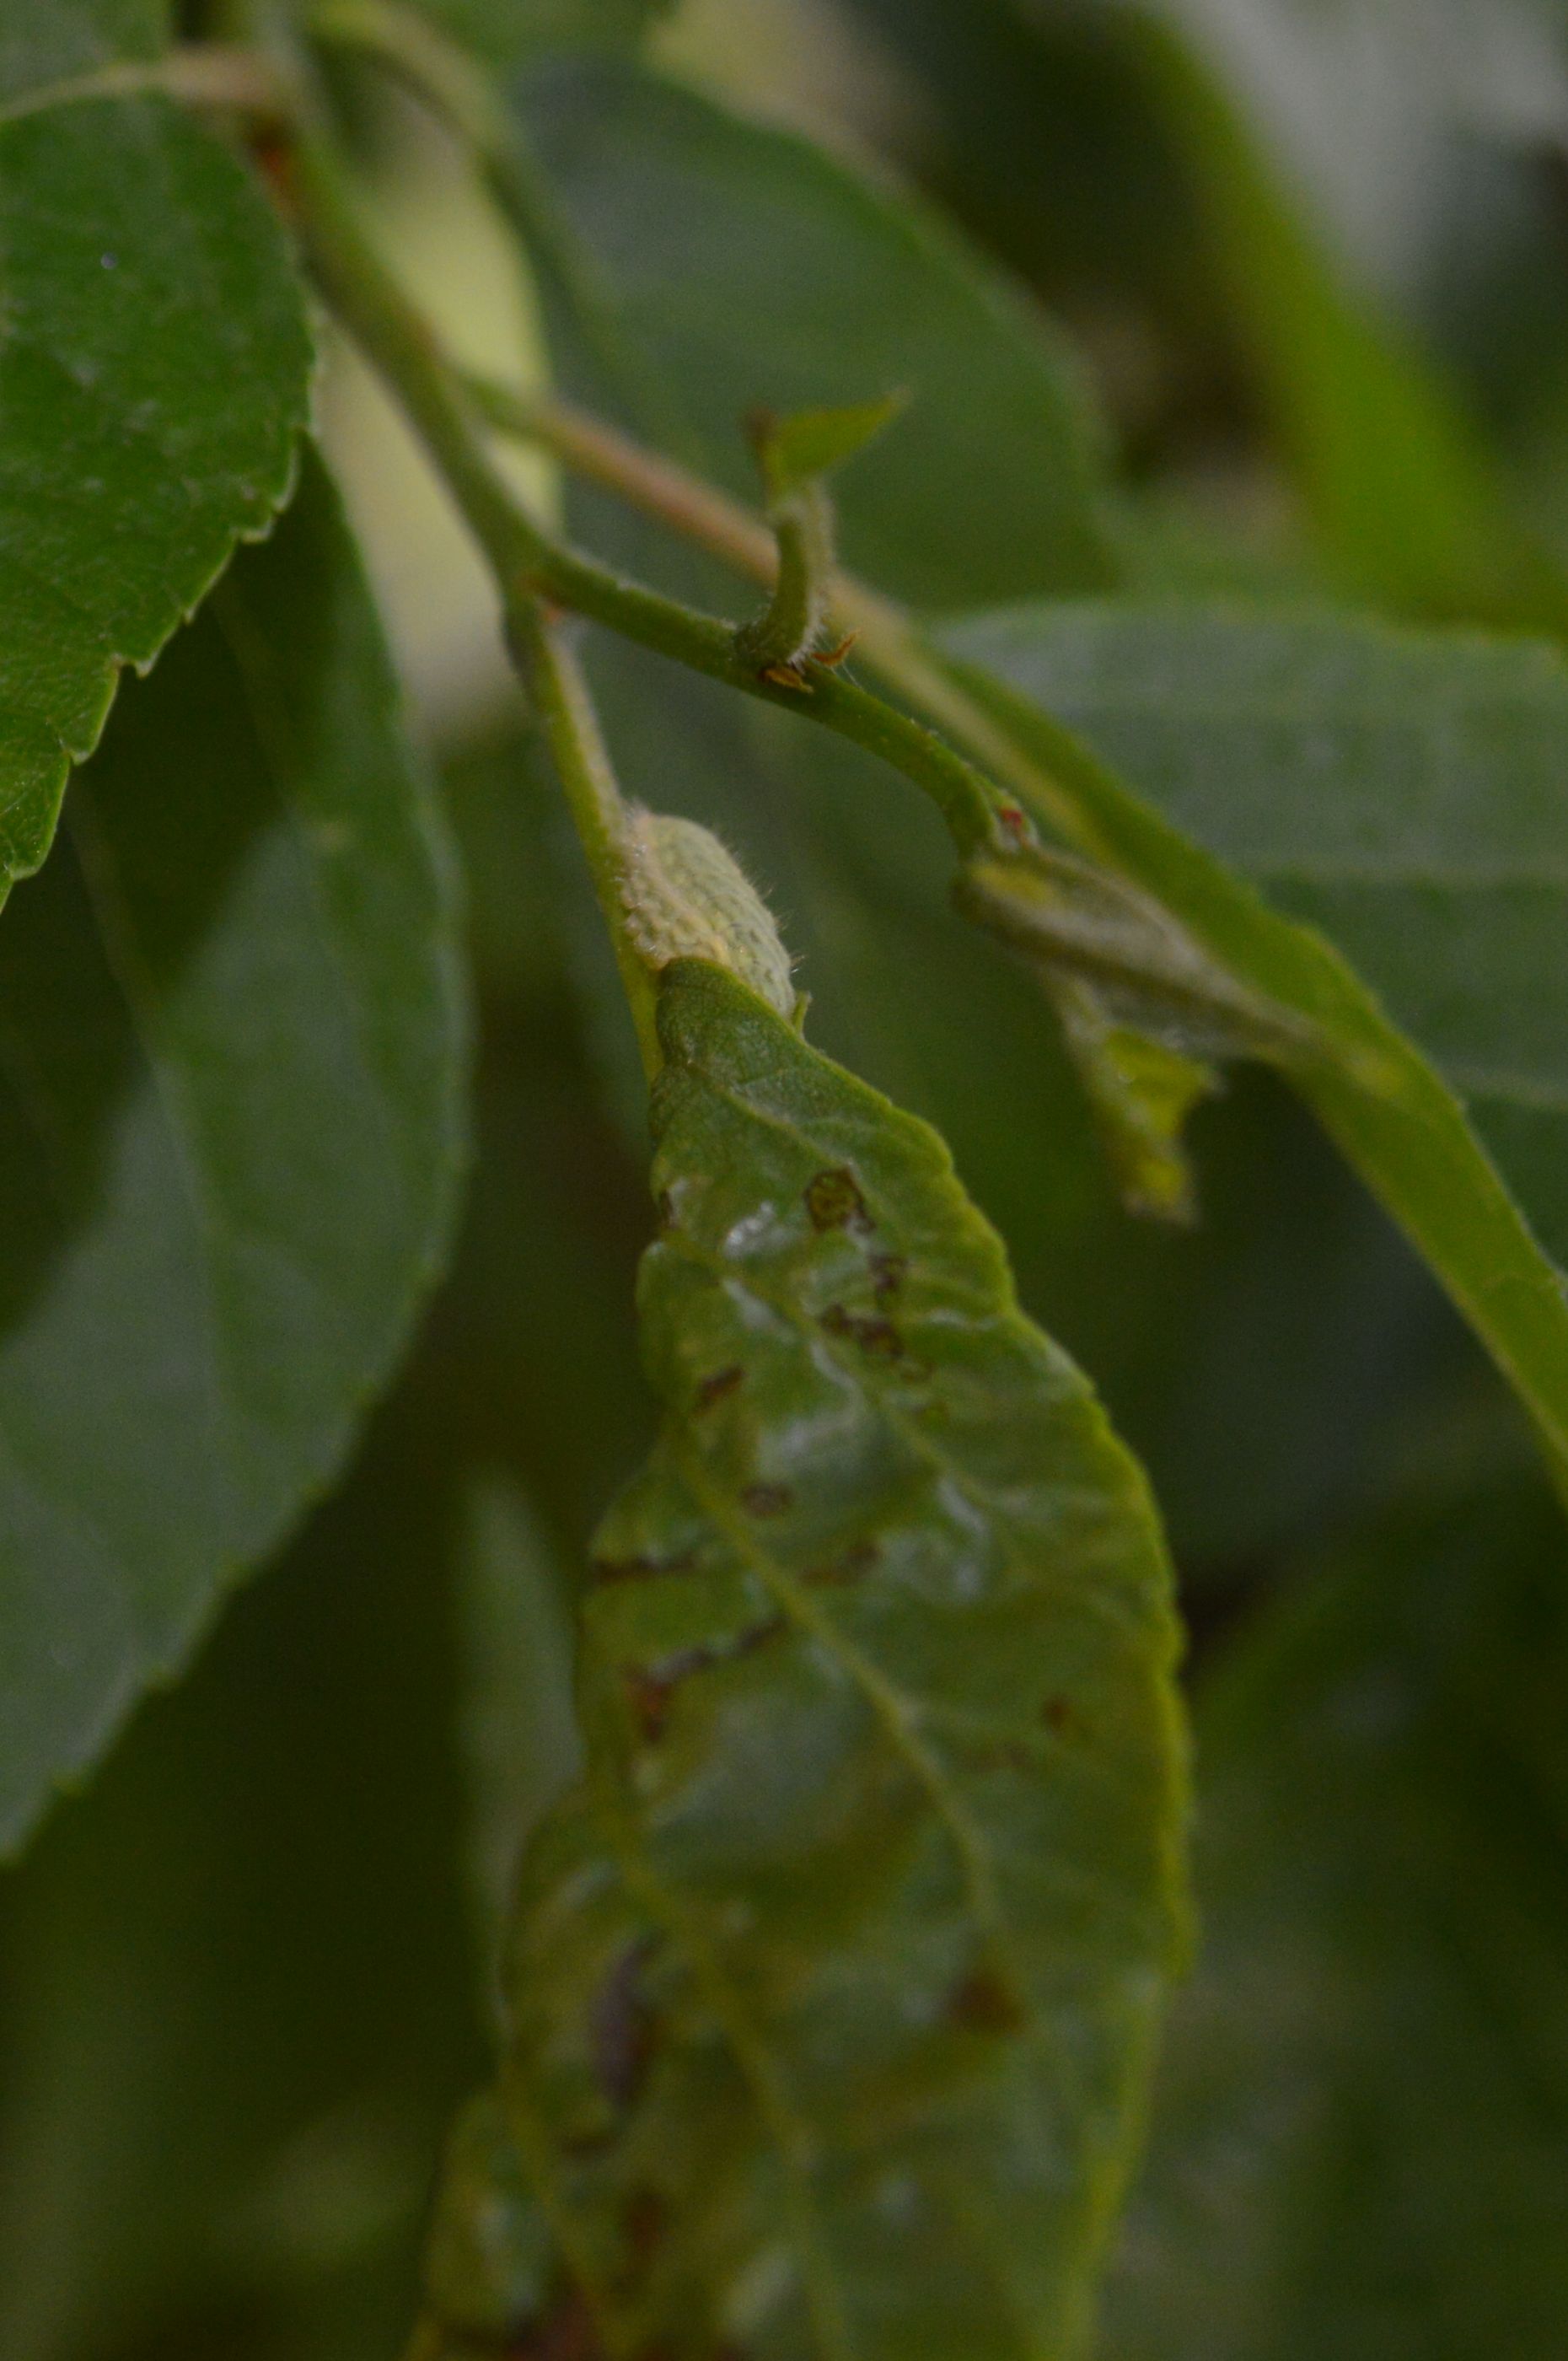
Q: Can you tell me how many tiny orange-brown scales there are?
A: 2